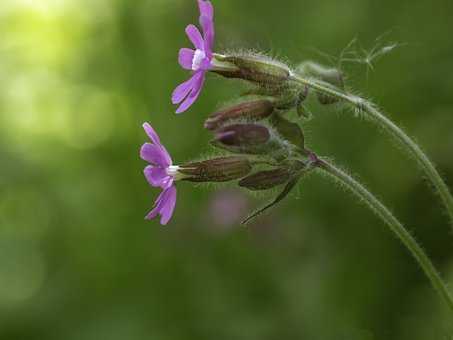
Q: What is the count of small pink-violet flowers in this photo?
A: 2